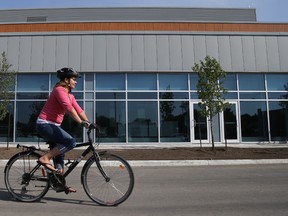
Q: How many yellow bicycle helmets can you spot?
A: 0